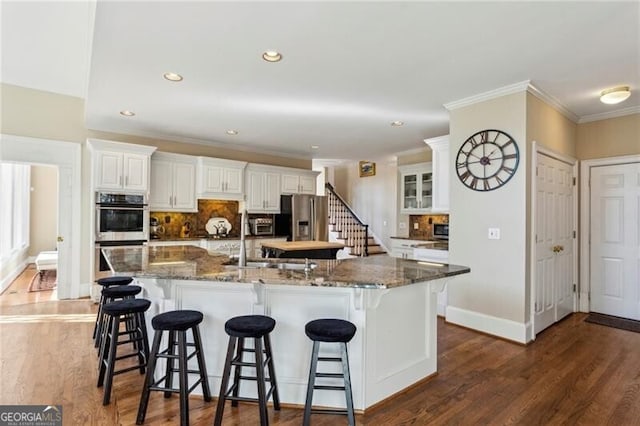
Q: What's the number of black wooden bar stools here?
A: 6